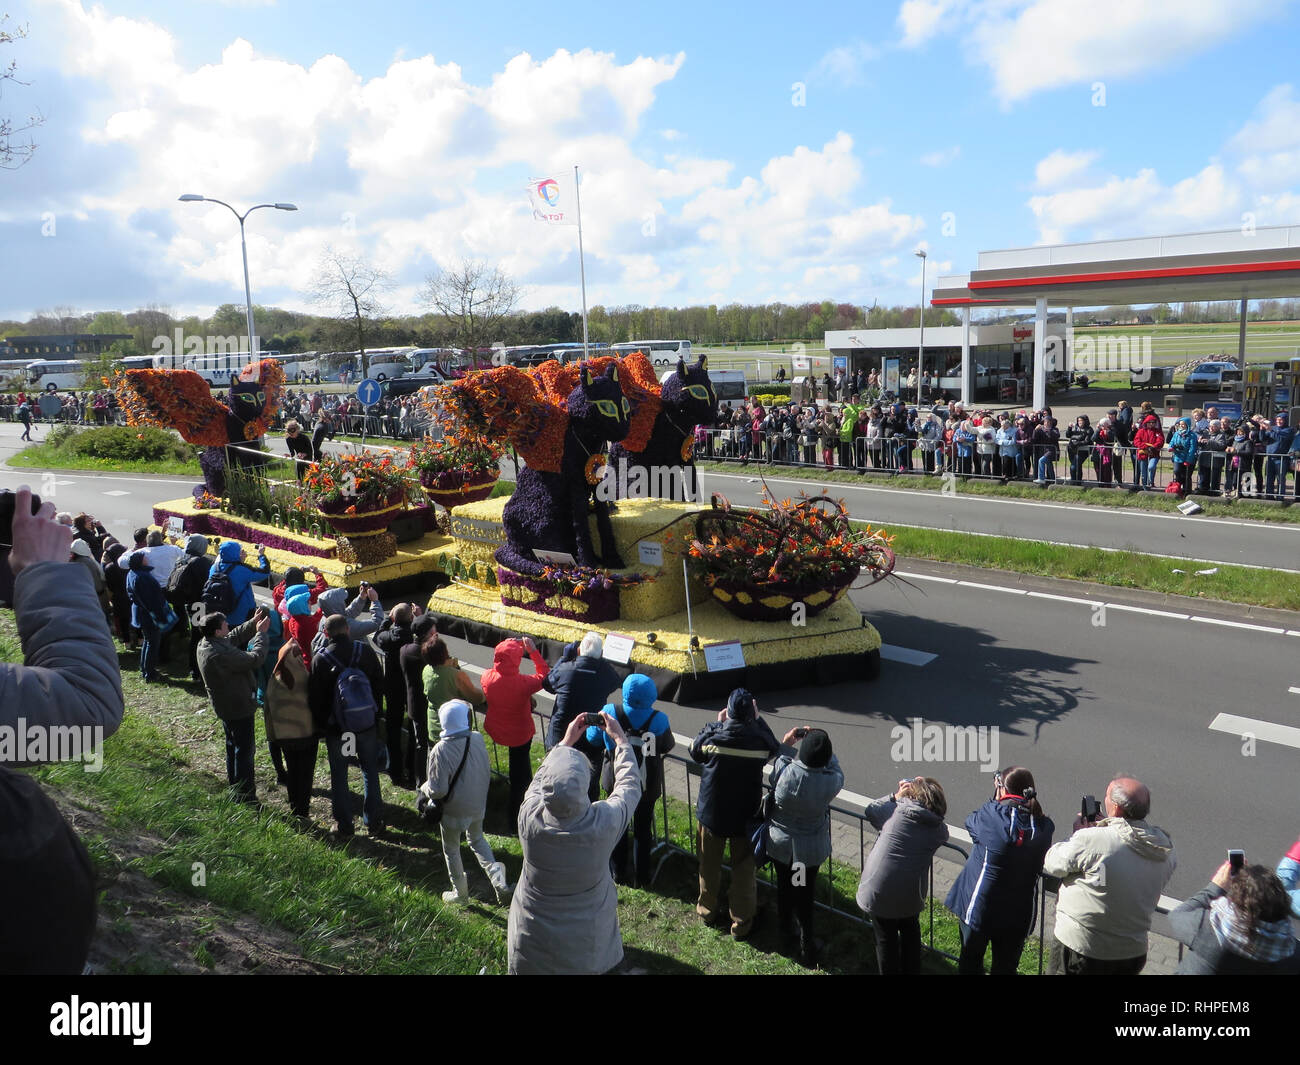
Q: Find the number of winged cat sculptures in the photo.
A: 3